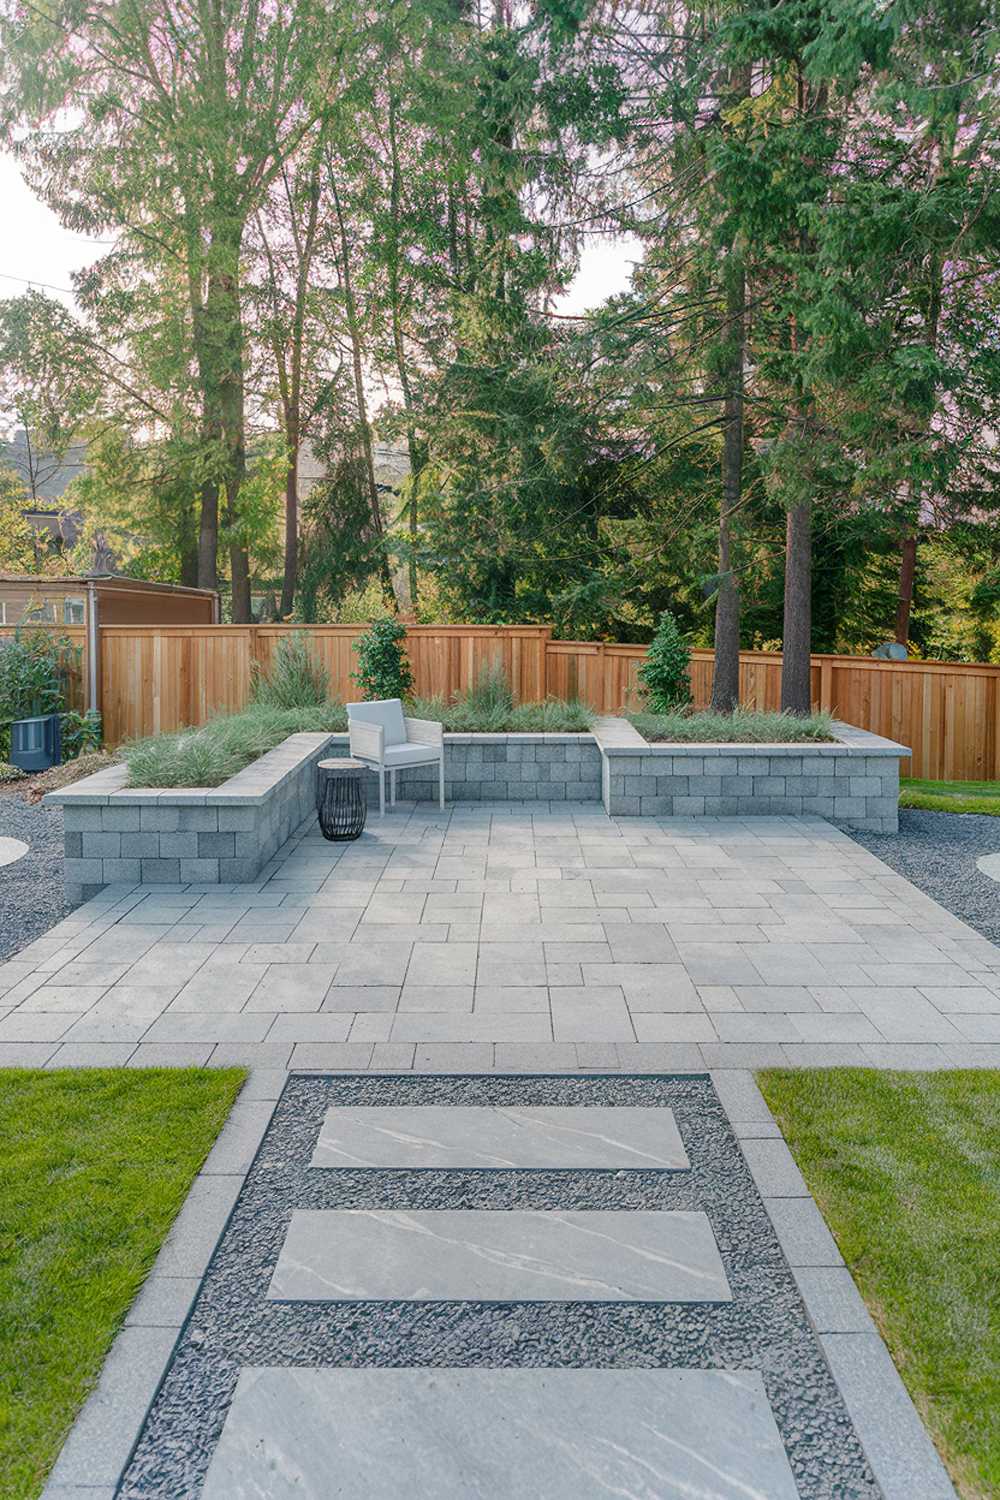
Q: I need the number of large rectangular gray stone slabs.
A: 3